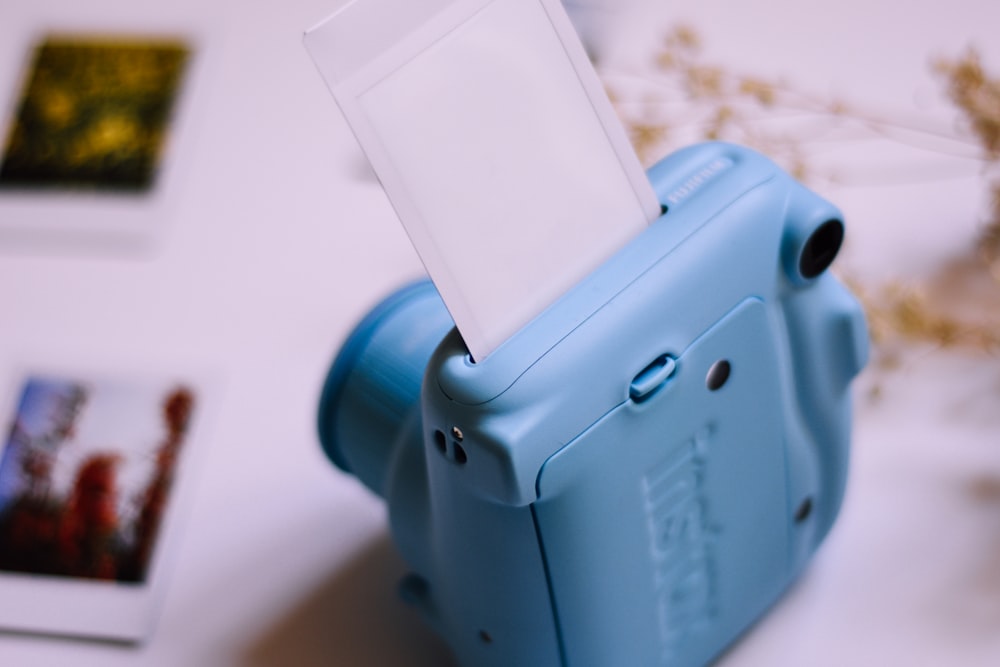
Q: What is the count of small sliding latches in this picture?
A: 1